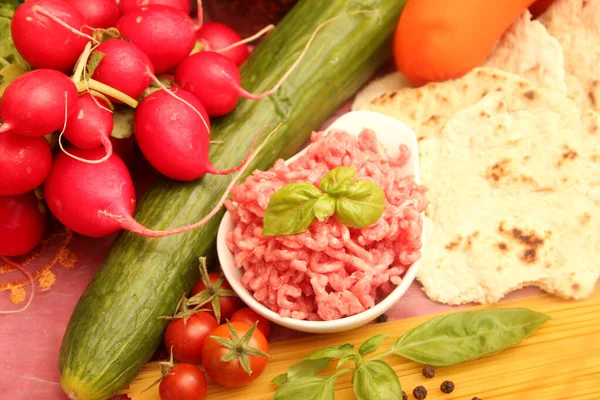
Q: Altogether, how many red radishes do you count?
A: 13